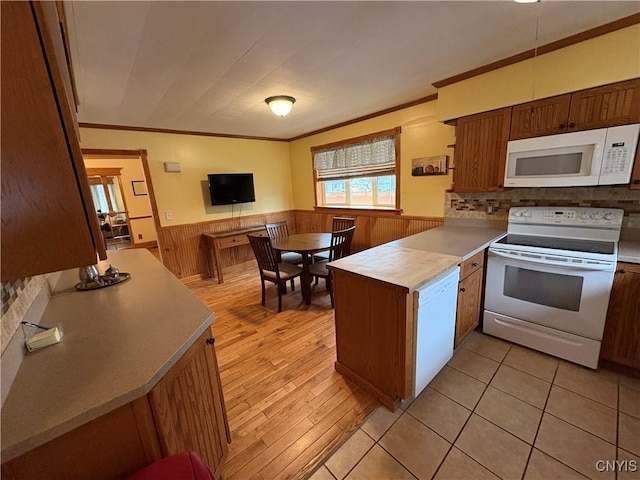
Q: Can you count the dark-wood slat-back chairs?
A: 4